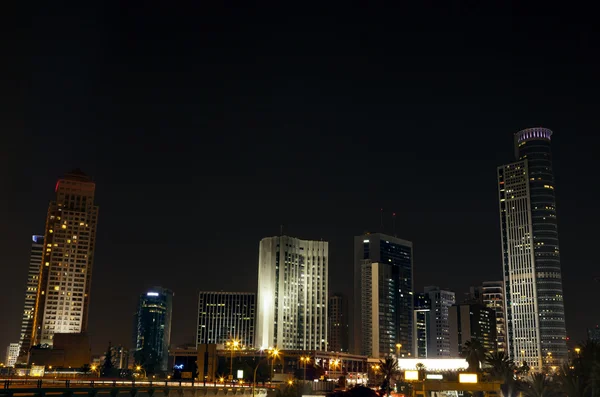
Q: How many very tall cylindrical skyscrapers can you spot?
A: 1